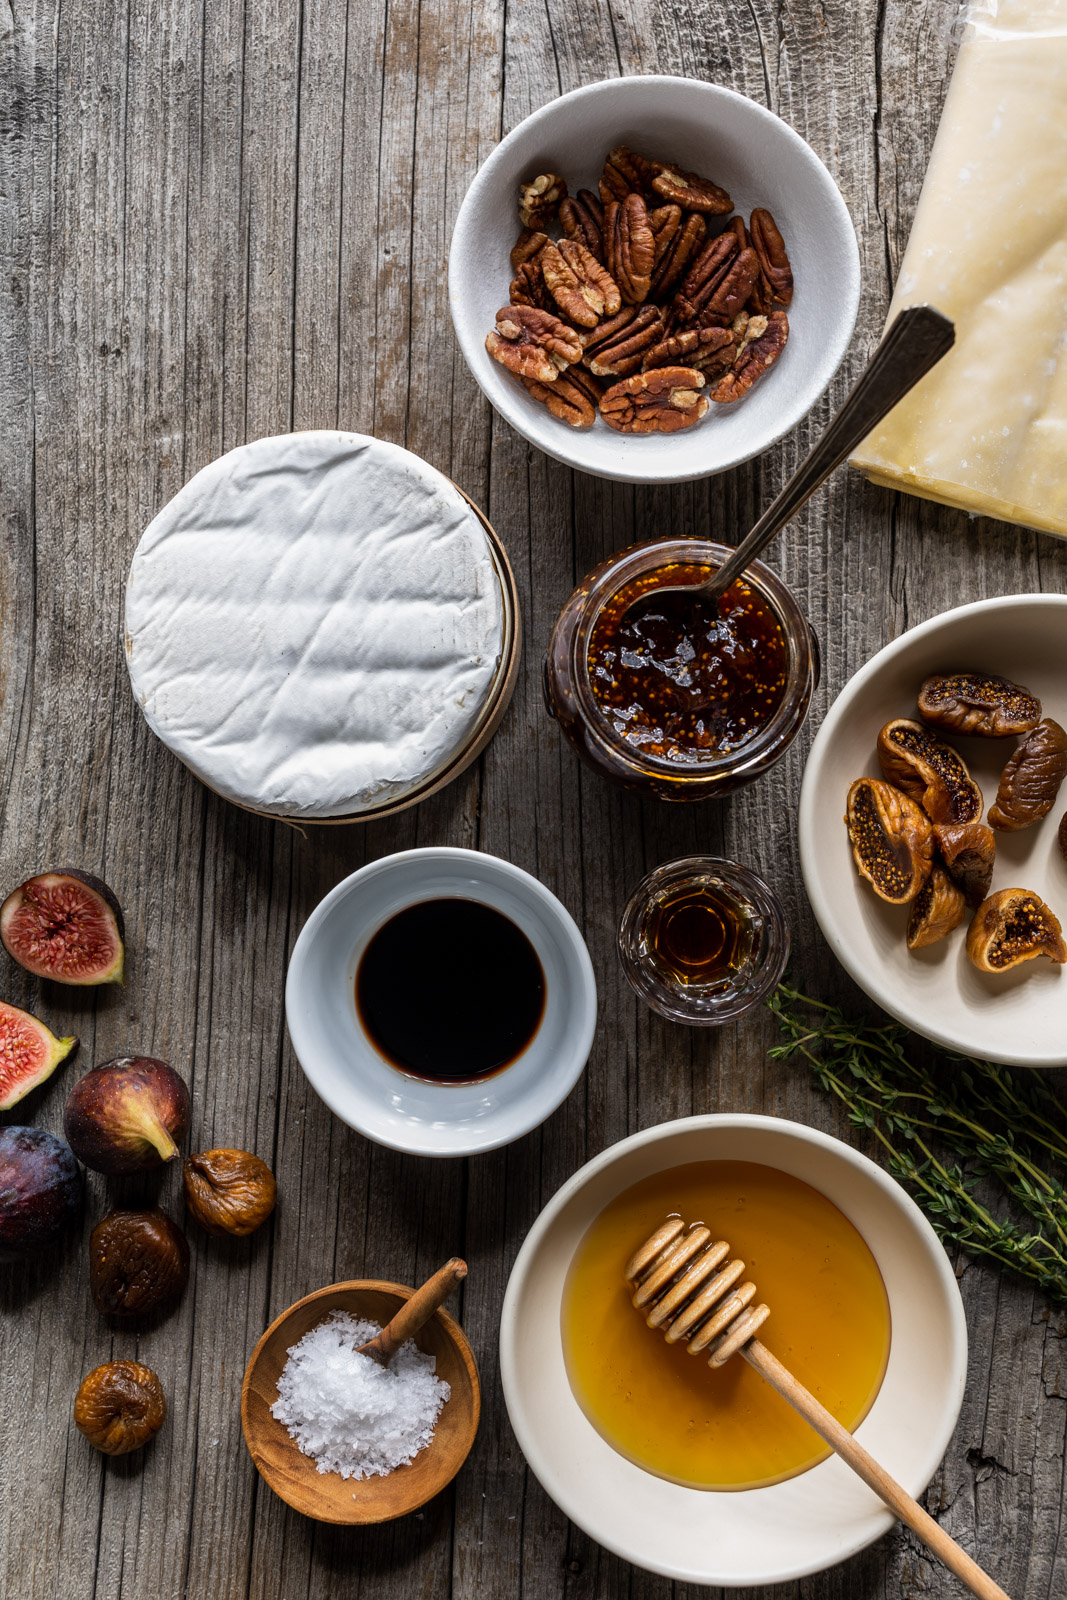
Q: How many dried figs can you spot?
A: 11